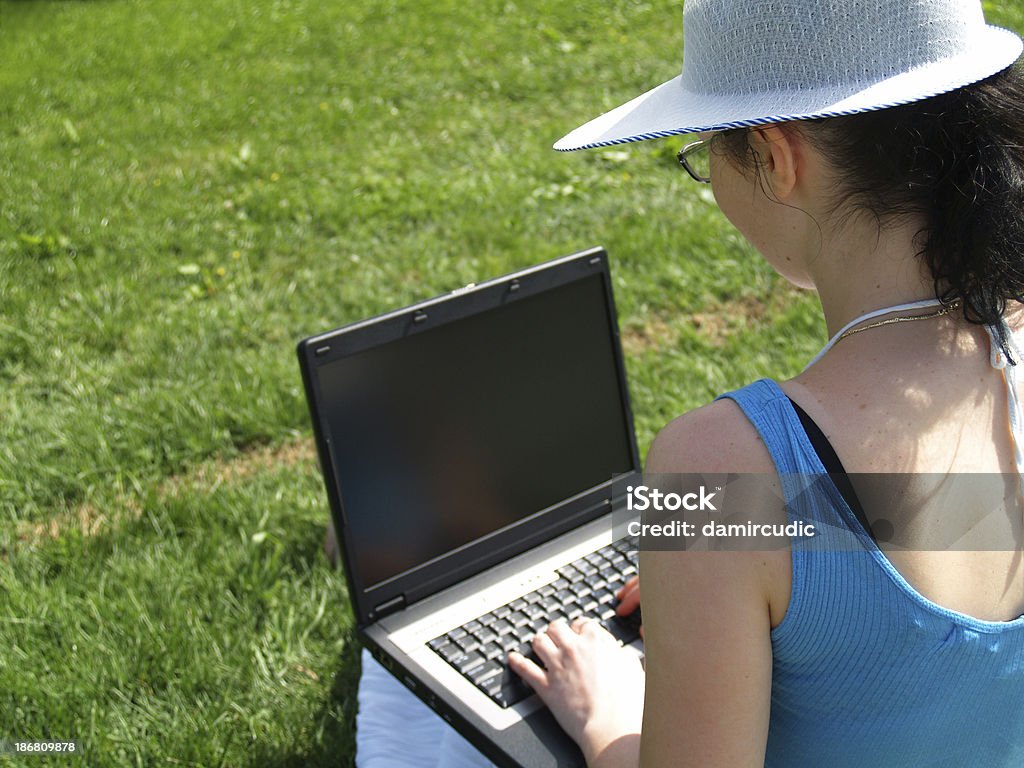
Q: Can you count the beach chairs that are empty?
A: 0